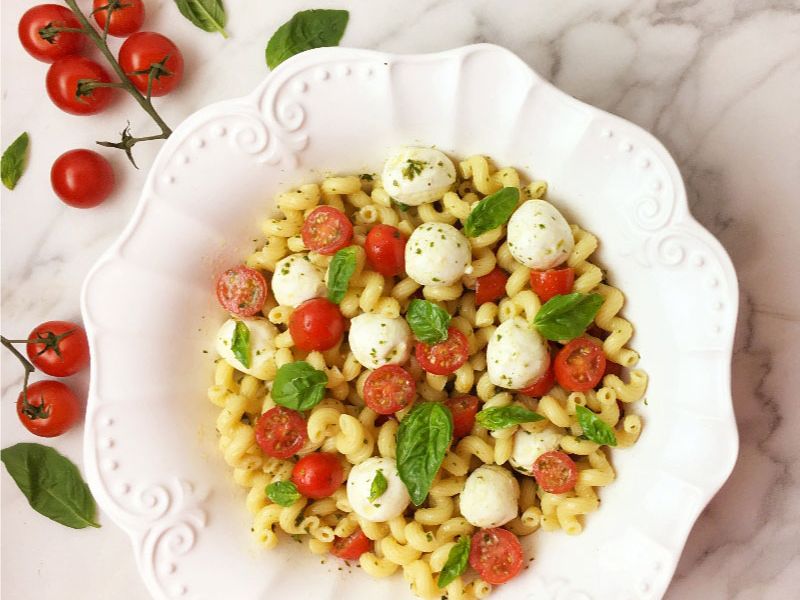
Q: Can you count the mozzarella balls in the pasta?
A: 10